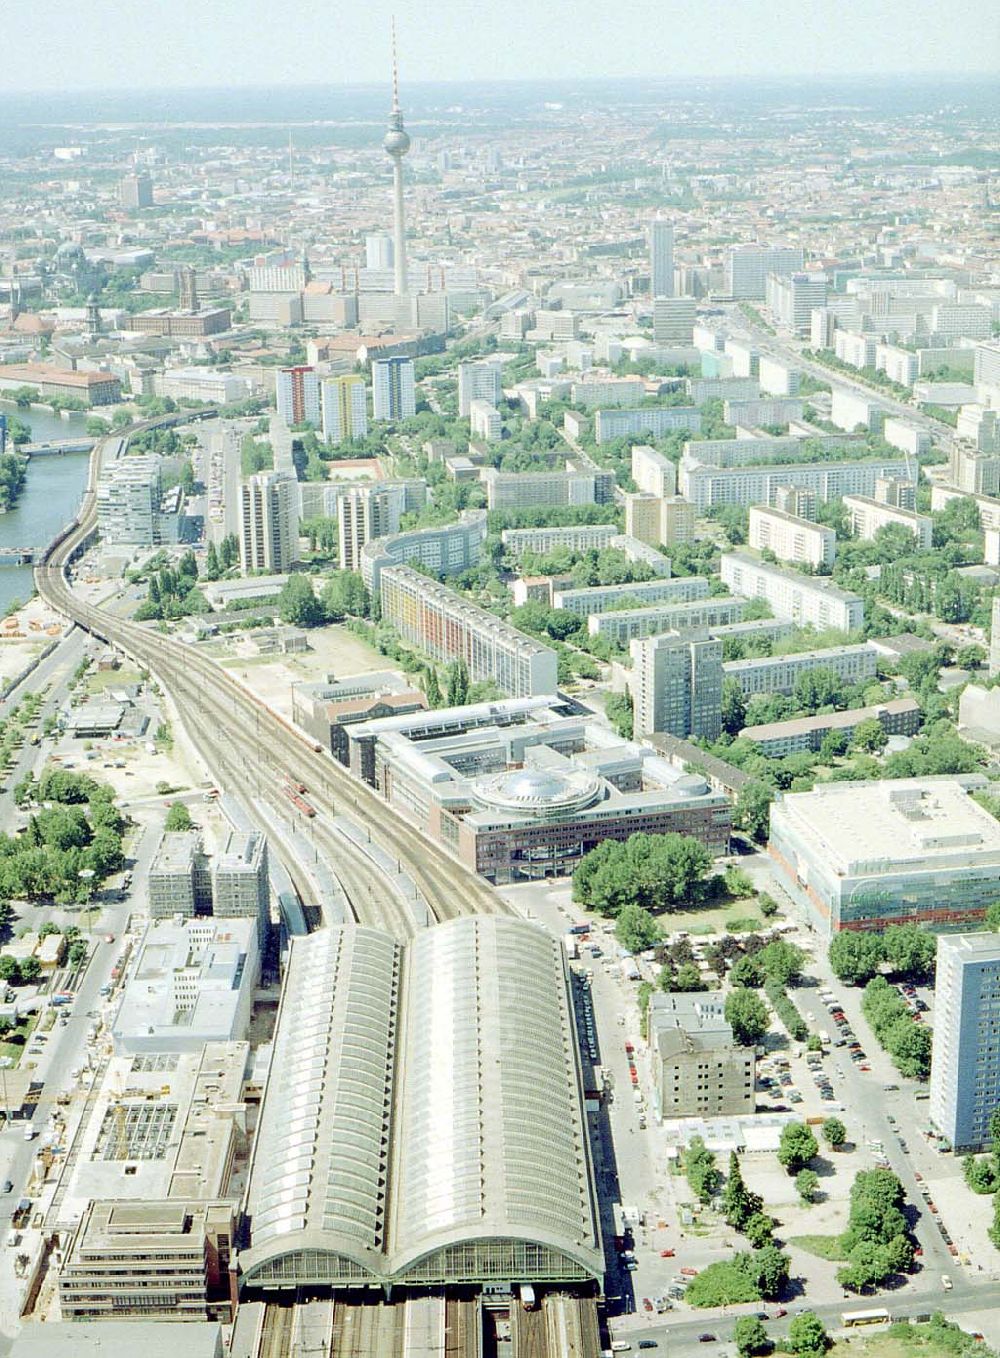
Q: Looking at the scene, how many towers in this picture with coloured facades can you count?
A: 3